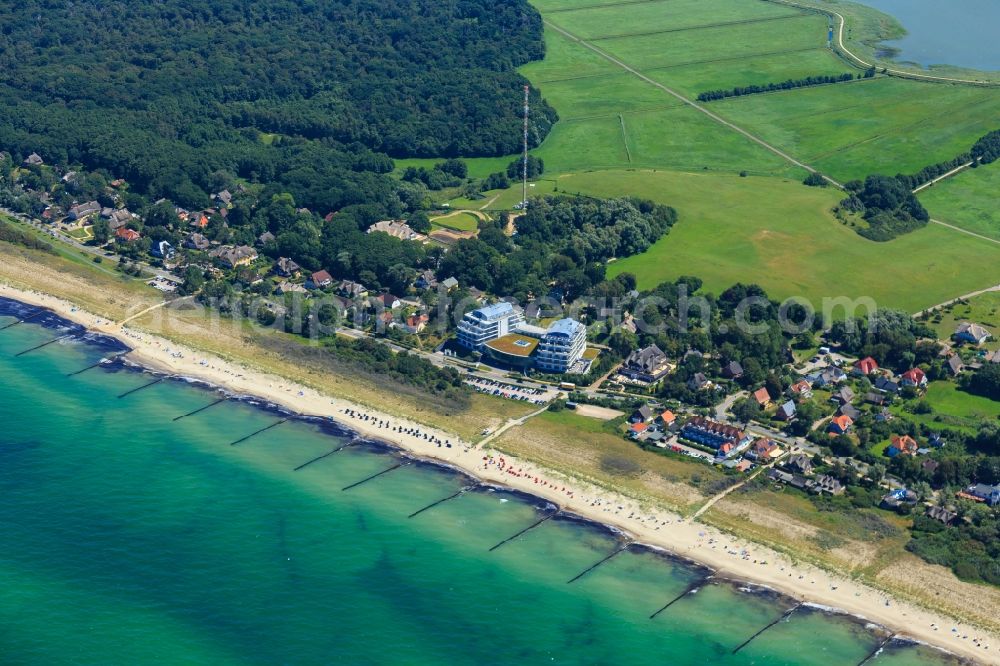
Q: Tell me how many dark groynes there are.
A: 14